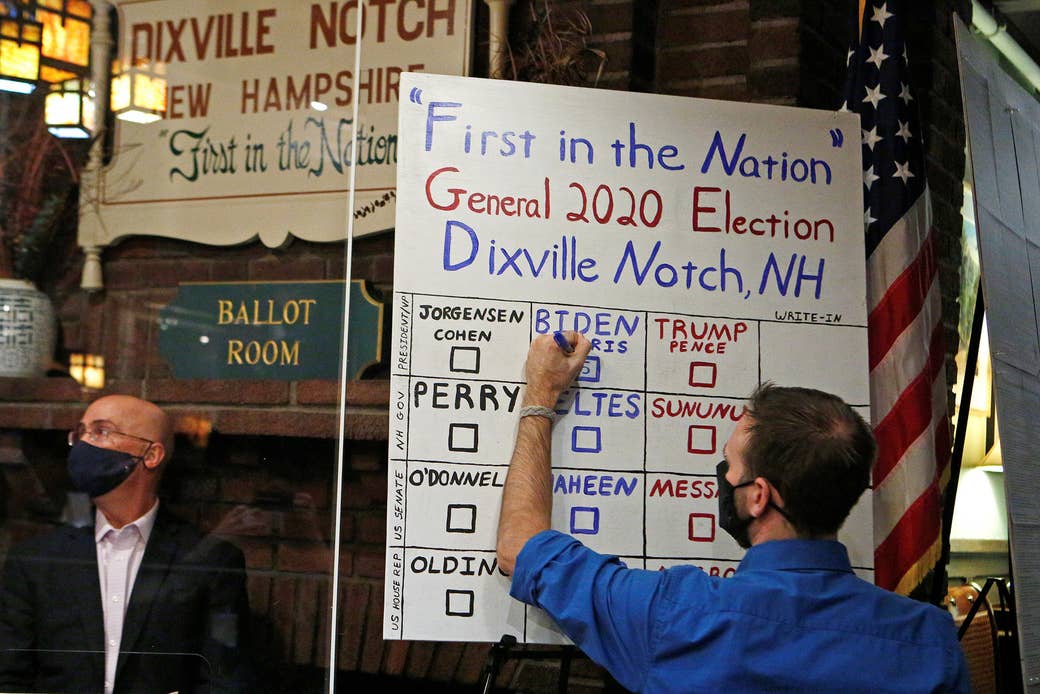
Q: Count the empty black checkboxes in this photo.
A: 4